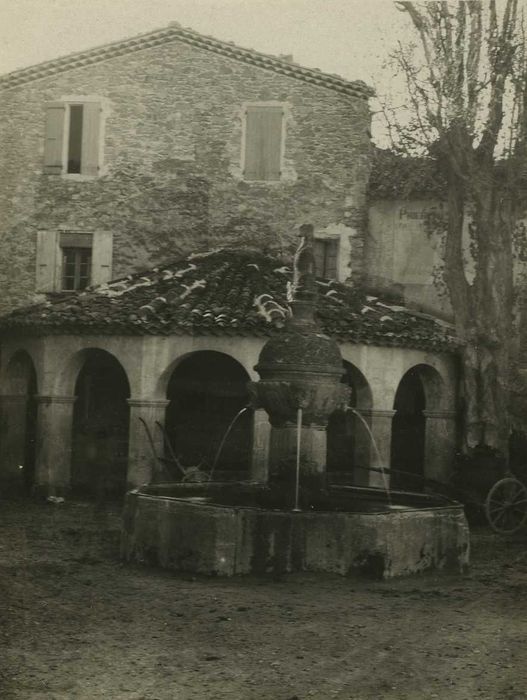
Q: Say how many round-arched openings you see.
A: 5